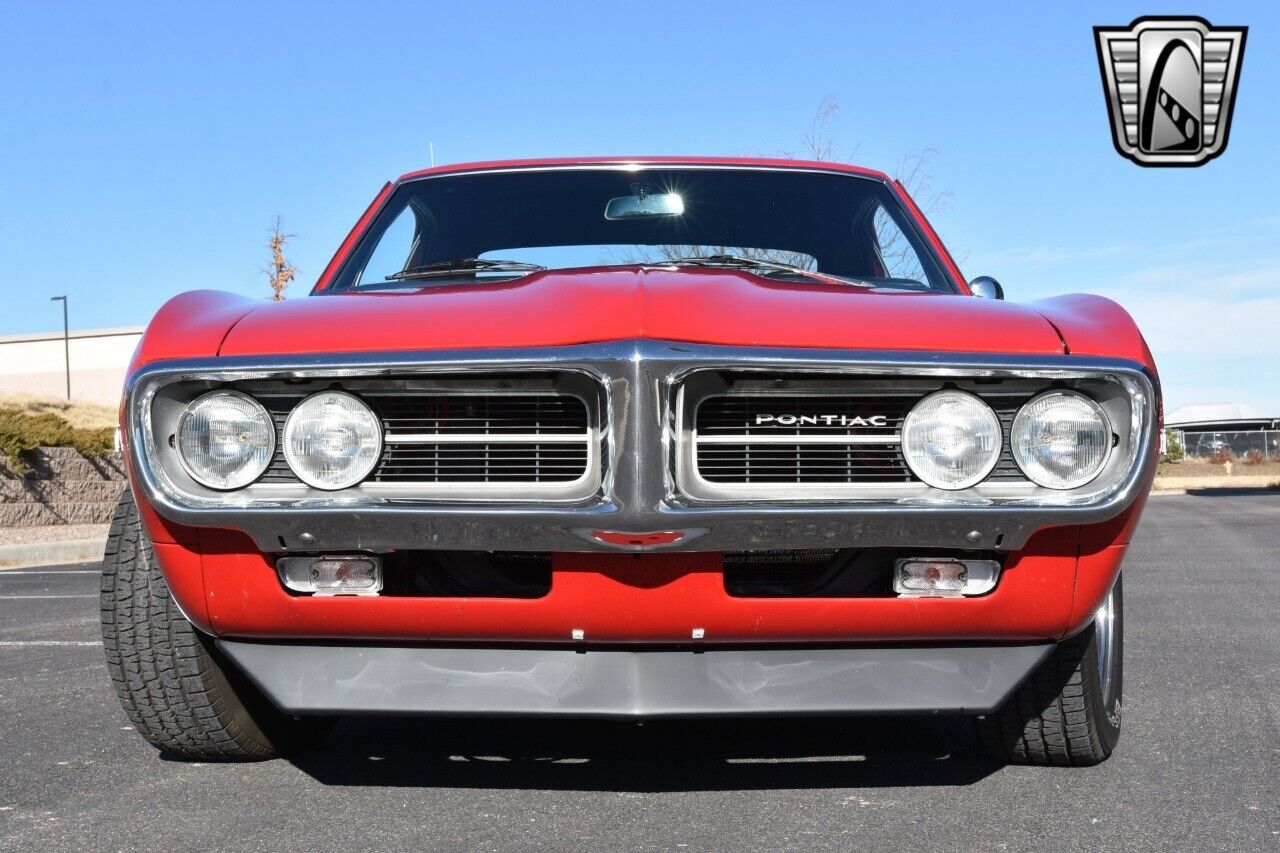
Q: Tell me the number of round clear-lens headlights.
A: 4